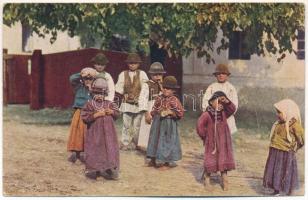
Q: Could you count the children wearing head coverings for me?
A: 9